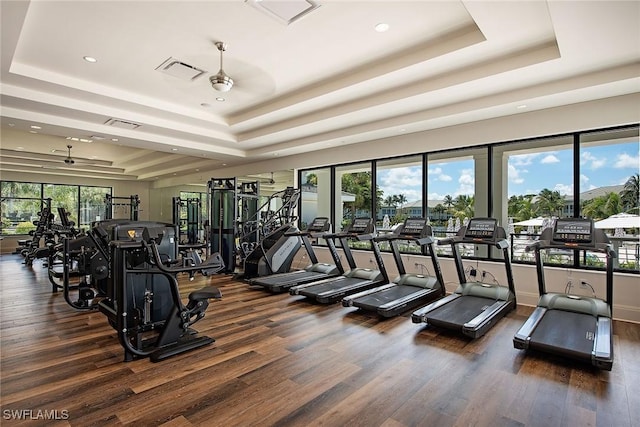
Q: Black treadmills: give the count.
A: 5